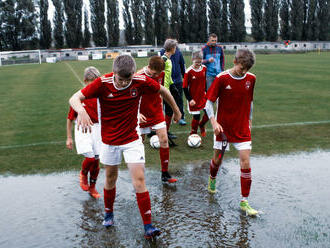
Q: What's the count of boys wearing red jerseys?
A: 5